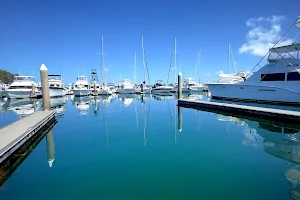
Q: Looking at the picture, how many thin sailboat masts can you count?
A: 6